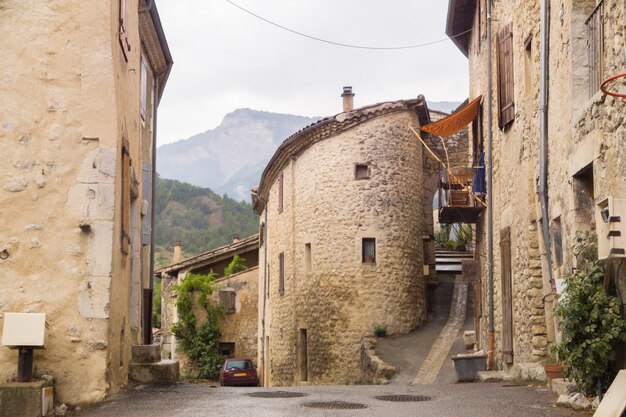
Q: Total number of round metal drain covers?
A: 3